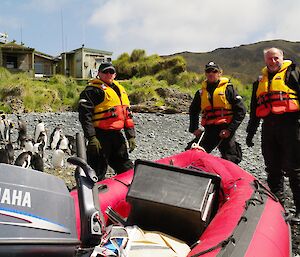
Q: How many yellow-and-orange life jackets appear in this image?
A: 3